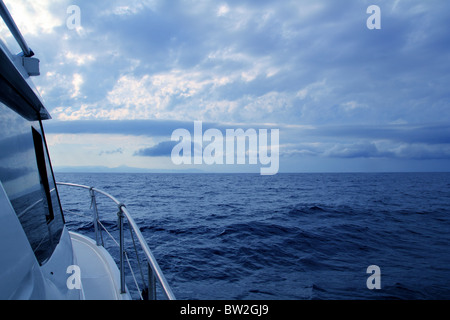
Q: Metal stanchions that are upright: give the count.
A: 3